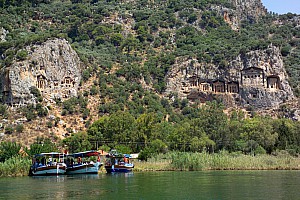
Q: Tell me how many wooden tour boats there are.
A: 3